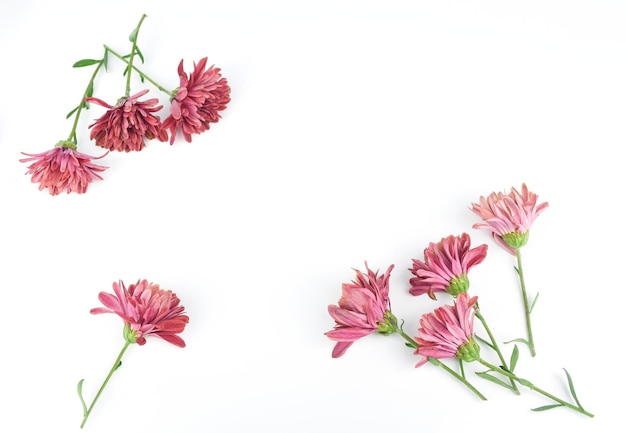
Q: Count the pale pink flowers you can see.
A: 1